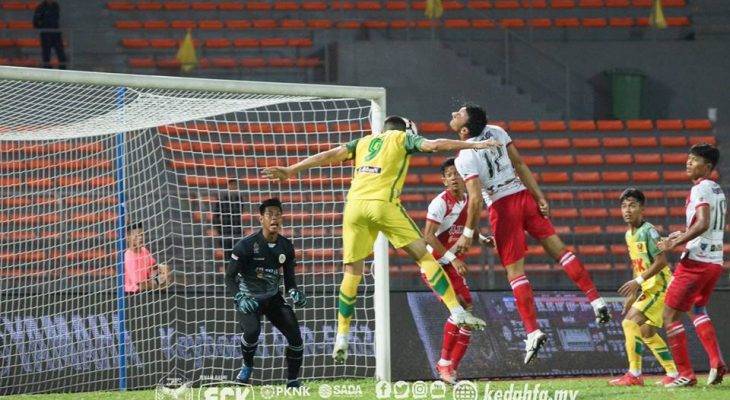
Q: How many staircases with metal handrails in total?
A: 1